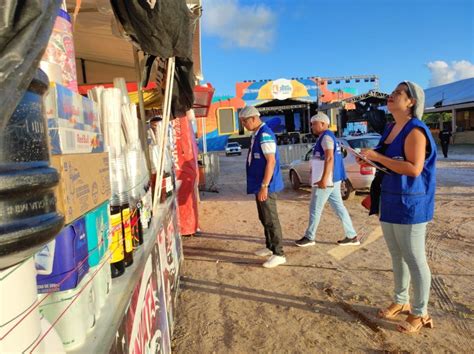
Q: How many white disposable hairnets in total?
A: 3